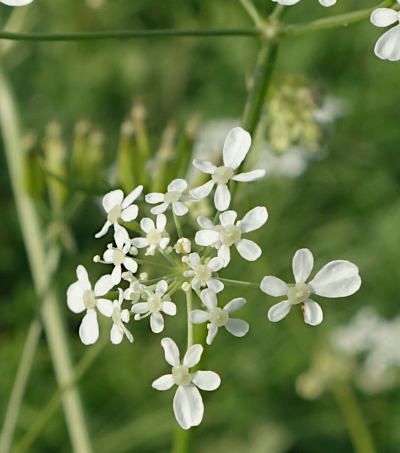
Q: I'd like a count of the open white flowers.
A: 13